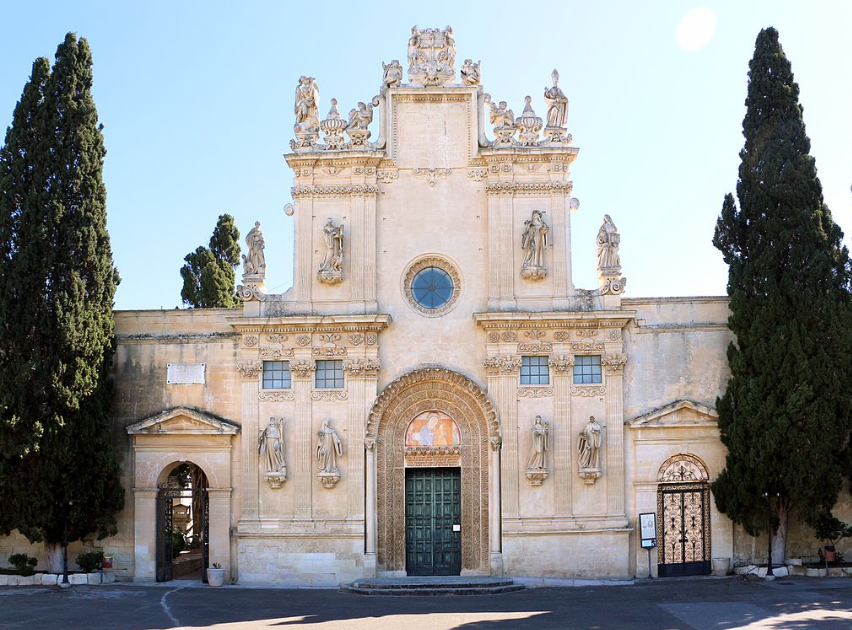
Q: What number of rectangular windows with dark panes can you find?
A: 4